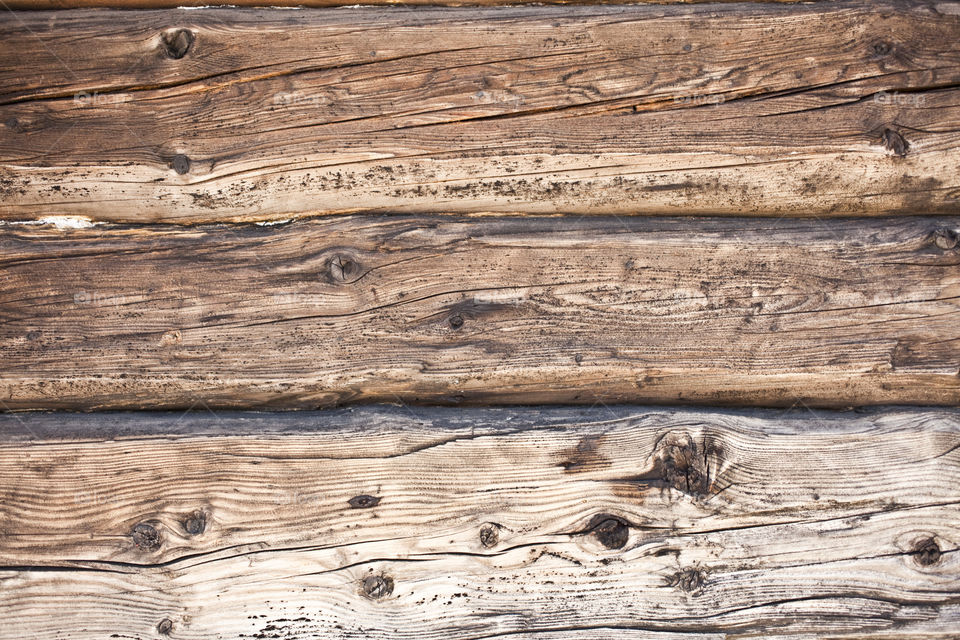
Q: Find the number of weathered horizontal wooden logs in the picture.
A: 3